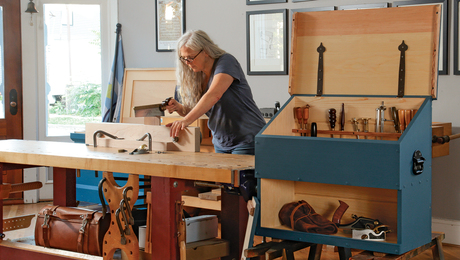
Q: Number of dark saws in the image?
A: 1